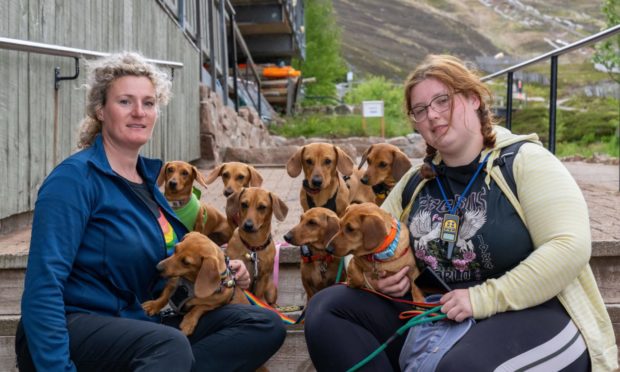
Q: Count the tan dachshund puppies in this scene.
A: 8